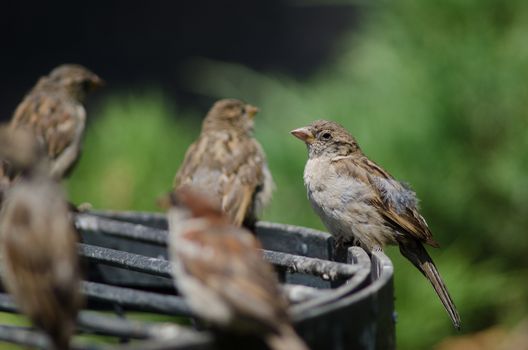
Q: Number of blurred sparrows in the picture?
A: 4